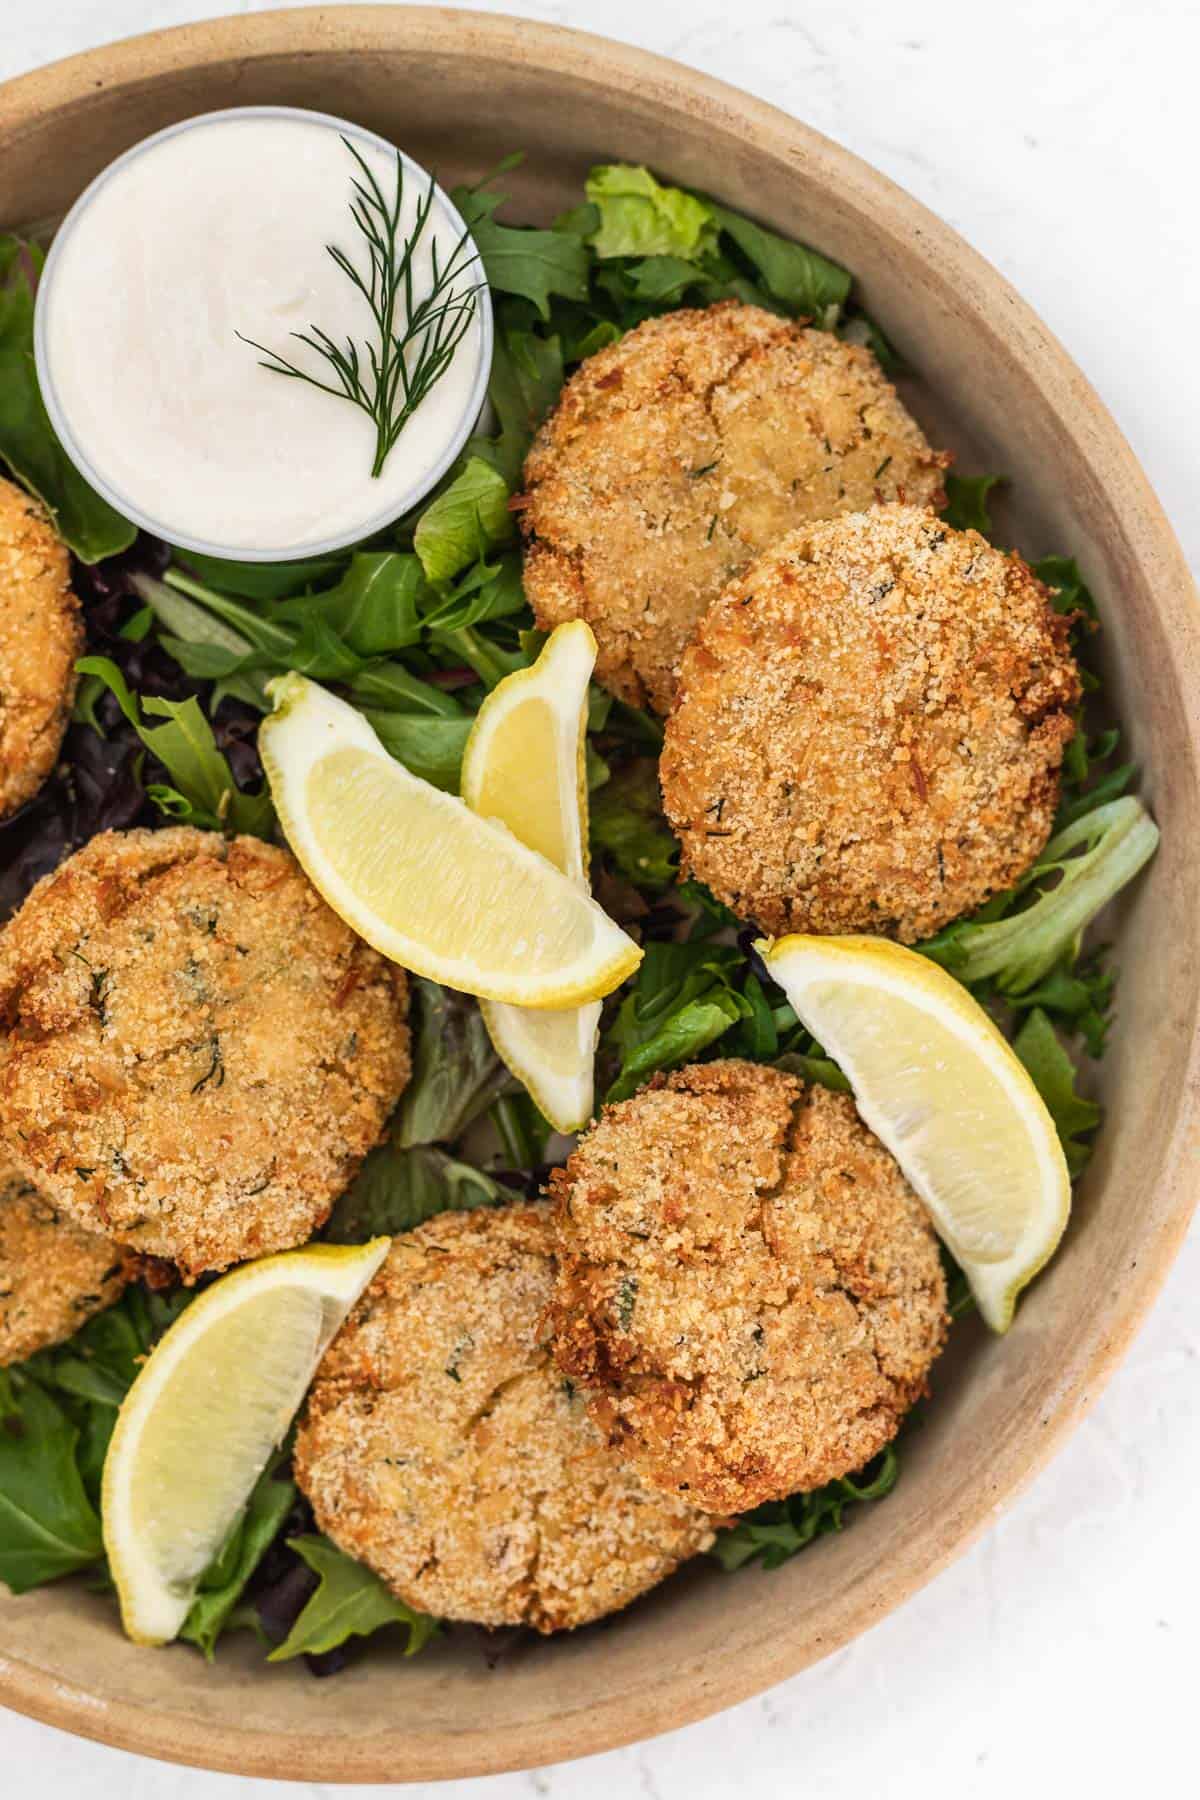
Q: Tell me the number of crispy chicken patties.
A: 7